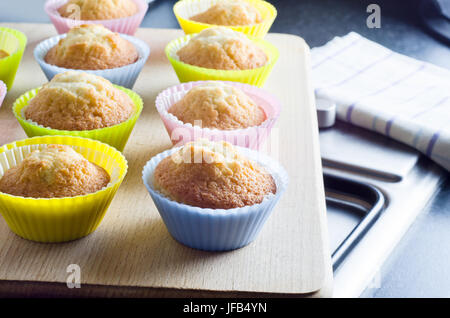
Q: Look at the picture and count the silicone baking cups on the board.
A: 10